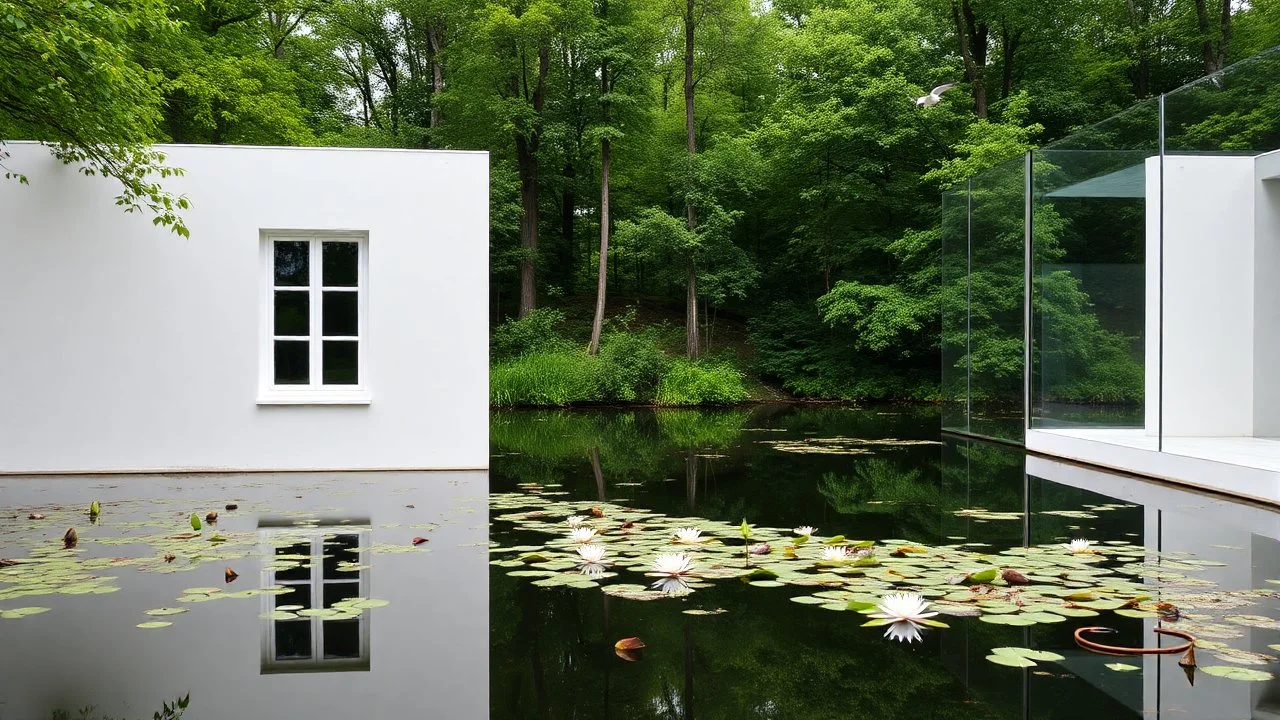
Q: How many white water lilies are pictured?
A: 9